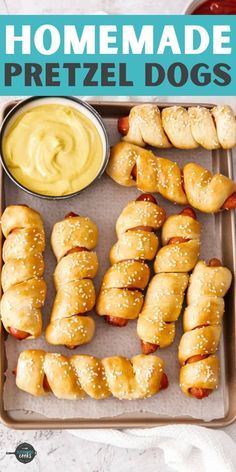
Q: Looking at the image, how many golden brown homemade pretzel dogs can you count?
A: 8